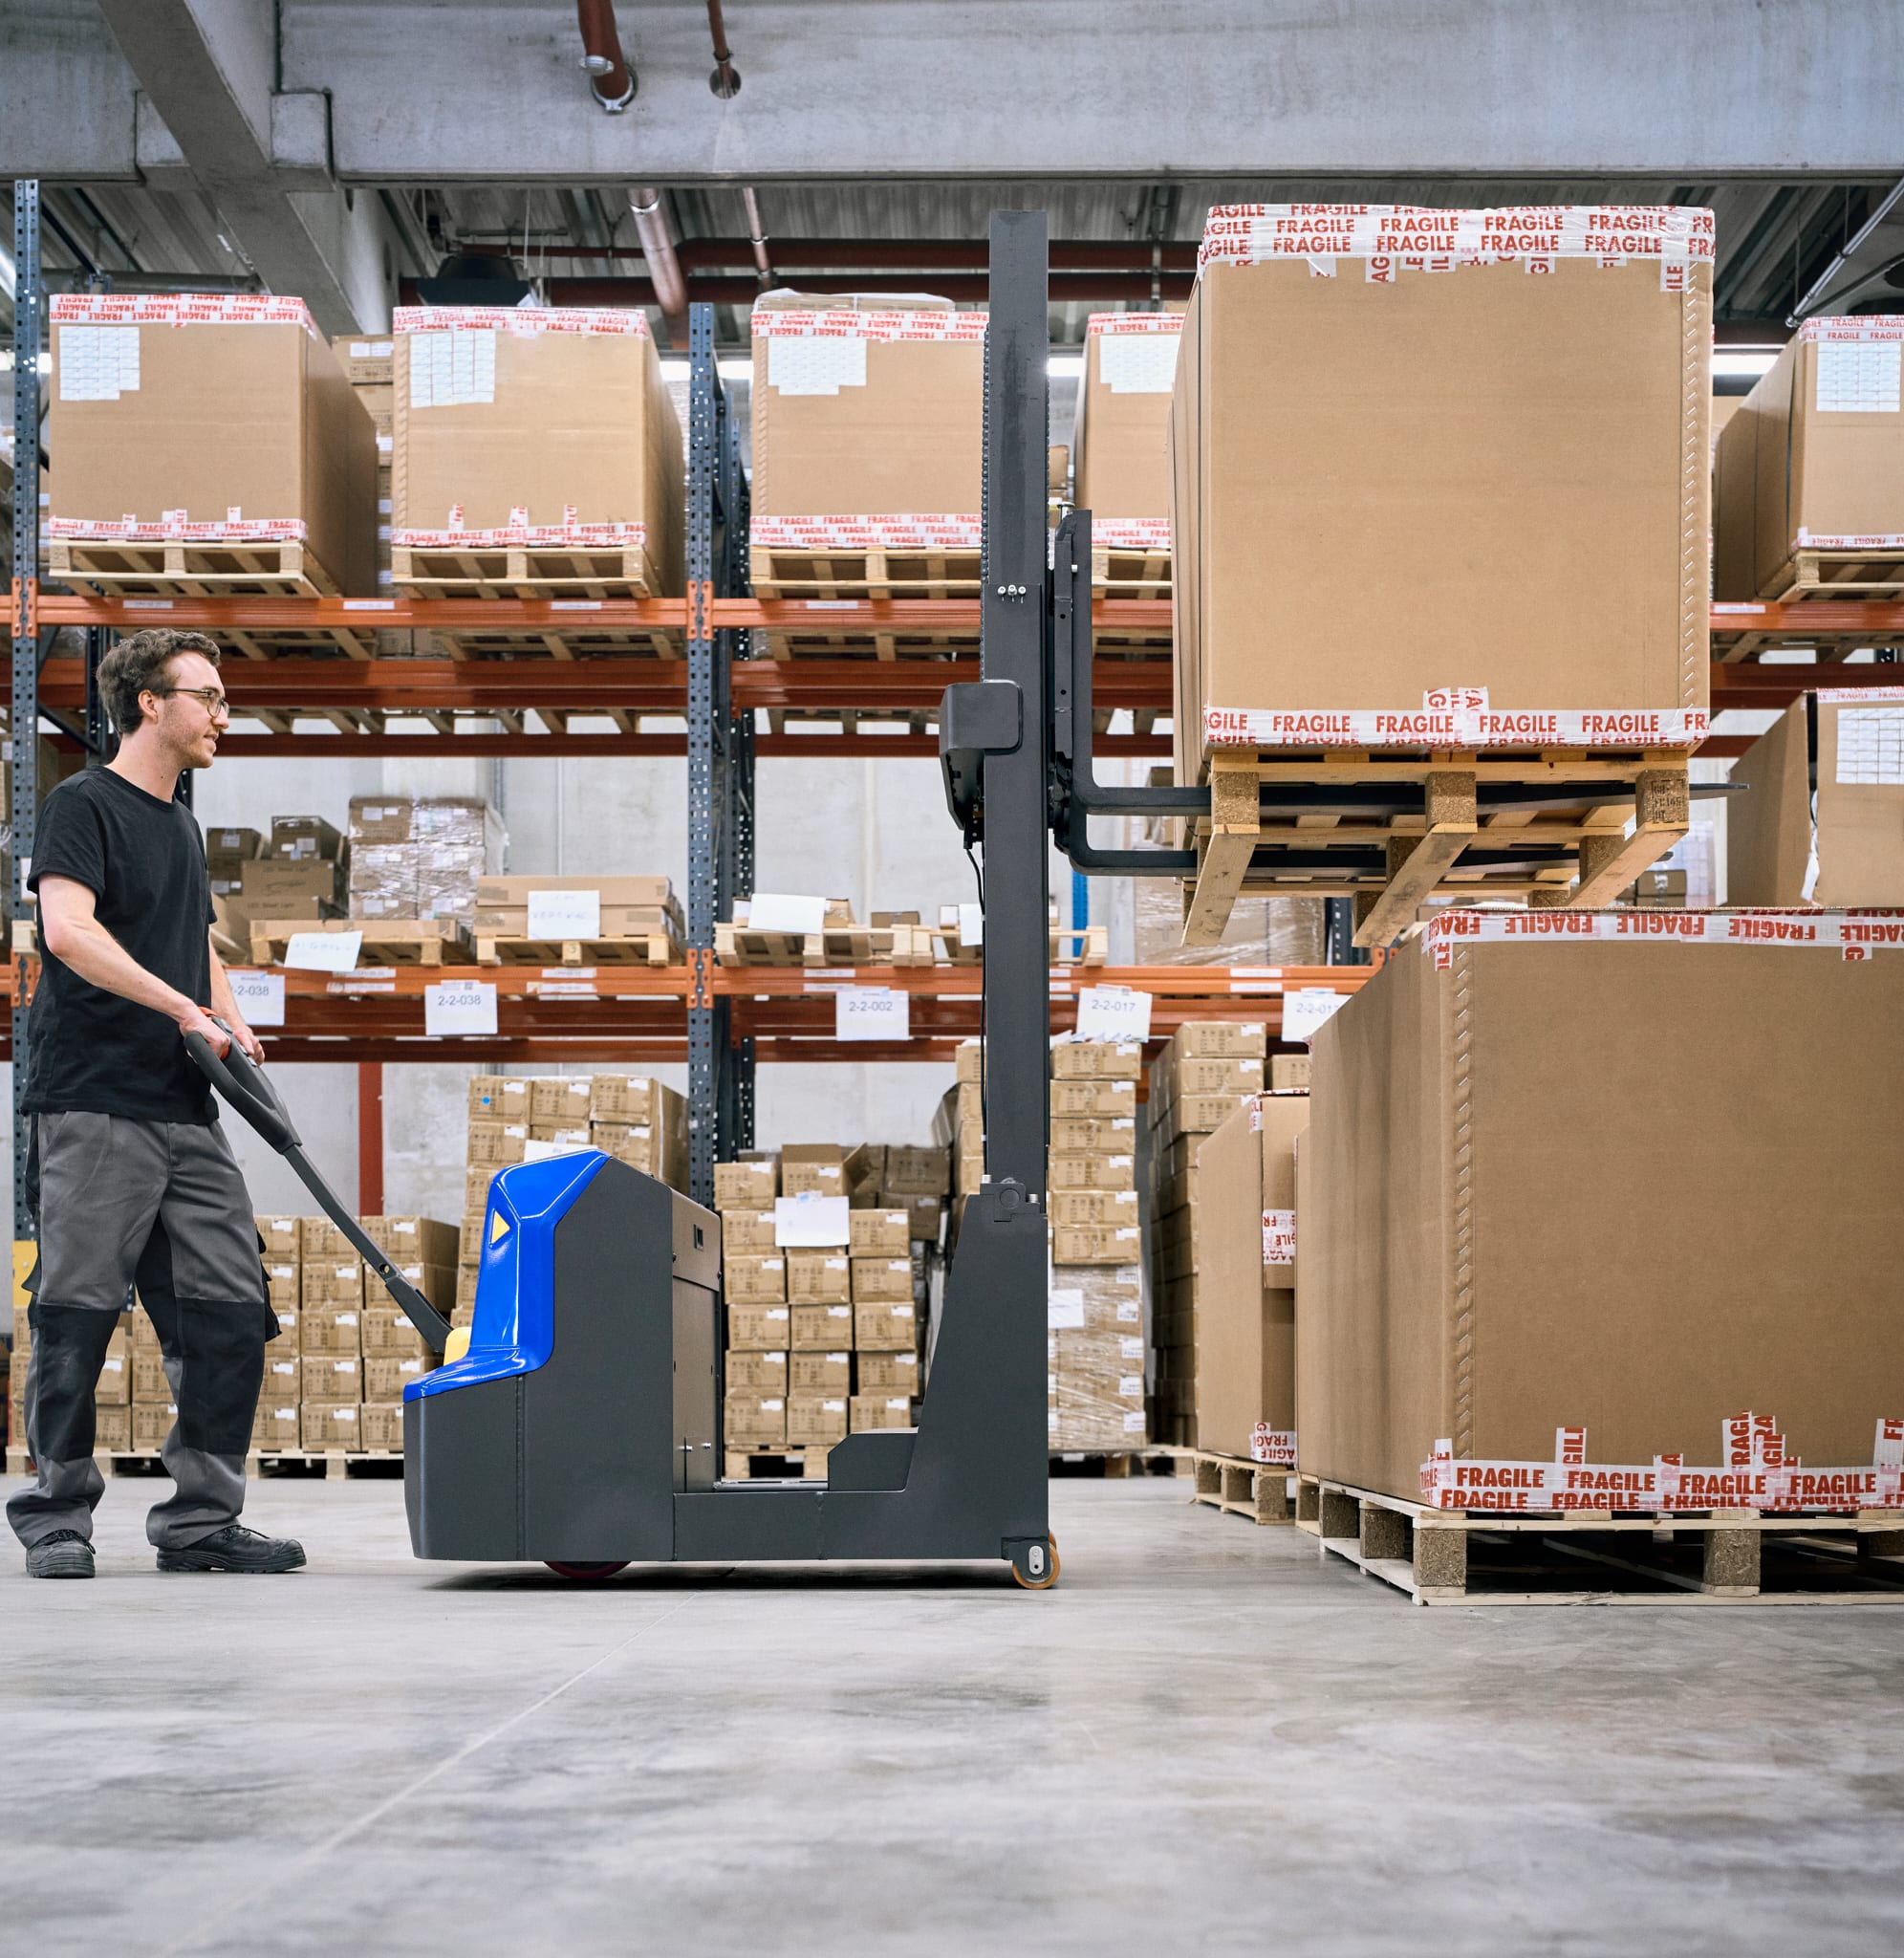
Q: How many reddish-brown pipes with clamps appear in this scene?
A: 2